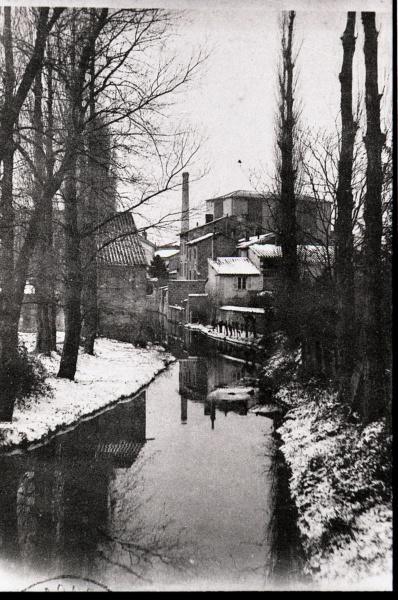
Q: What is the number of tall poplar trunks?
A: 3